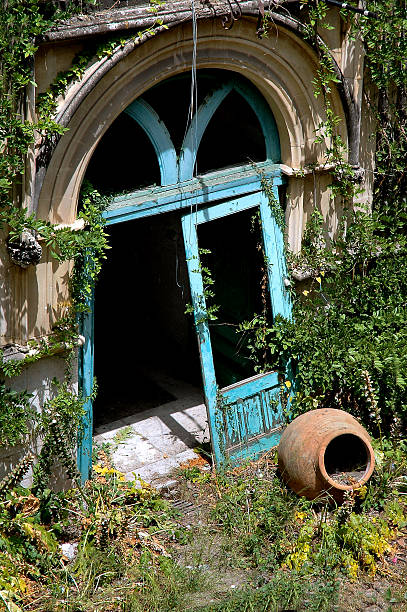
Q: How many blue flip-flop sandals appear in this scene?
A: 0